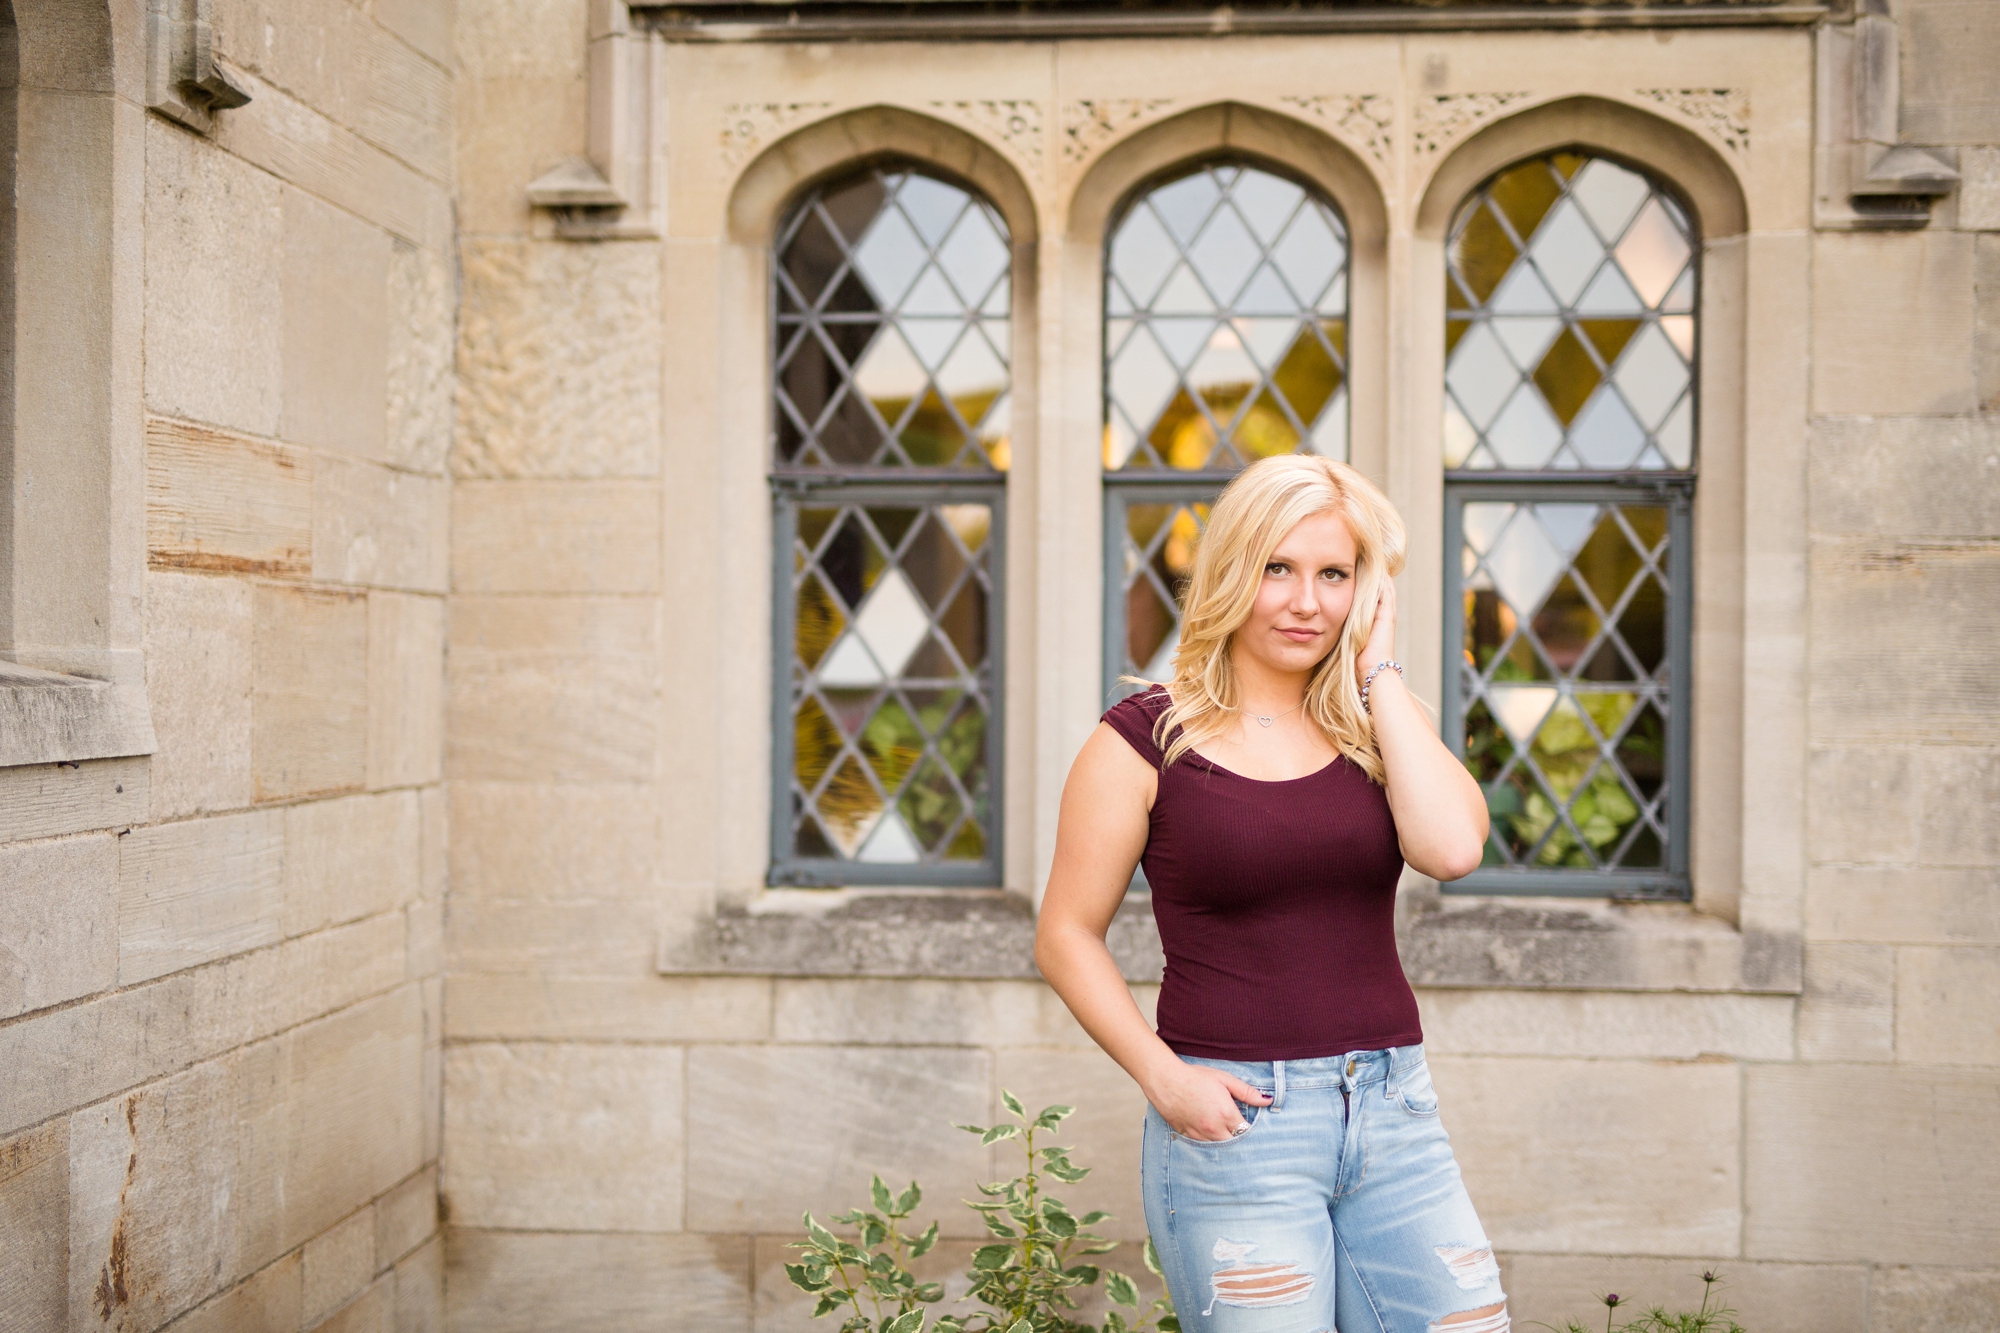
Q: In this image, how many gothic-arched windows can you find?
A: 3